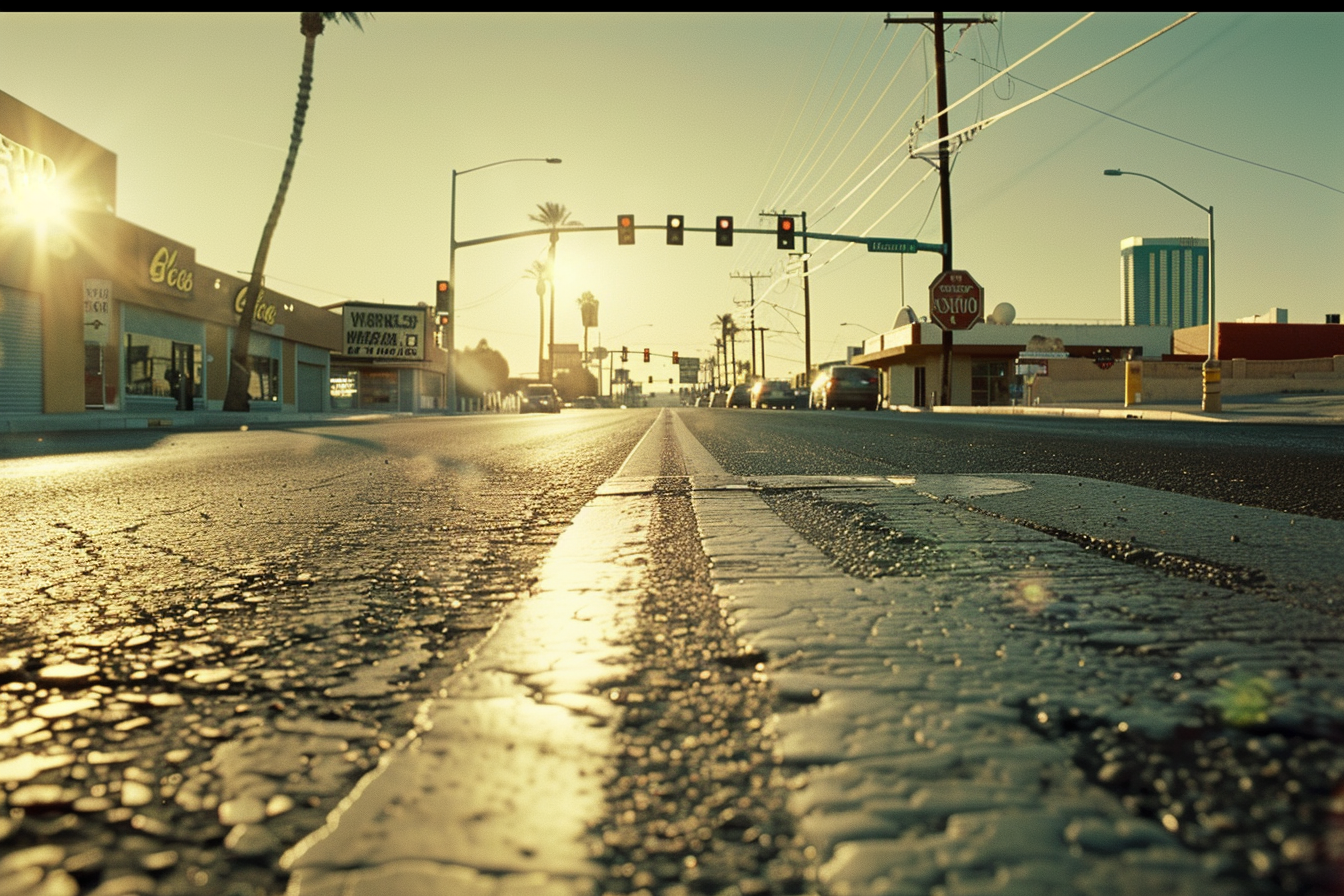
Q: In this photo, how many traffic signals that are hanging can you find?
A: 4